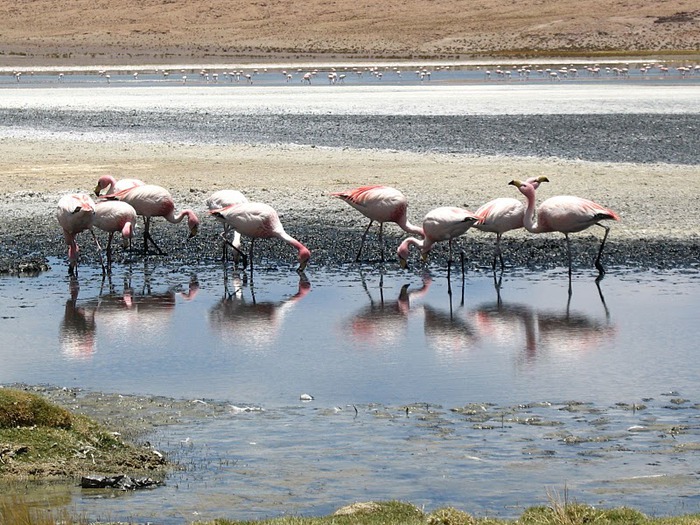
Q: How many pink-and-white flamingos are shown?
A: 10